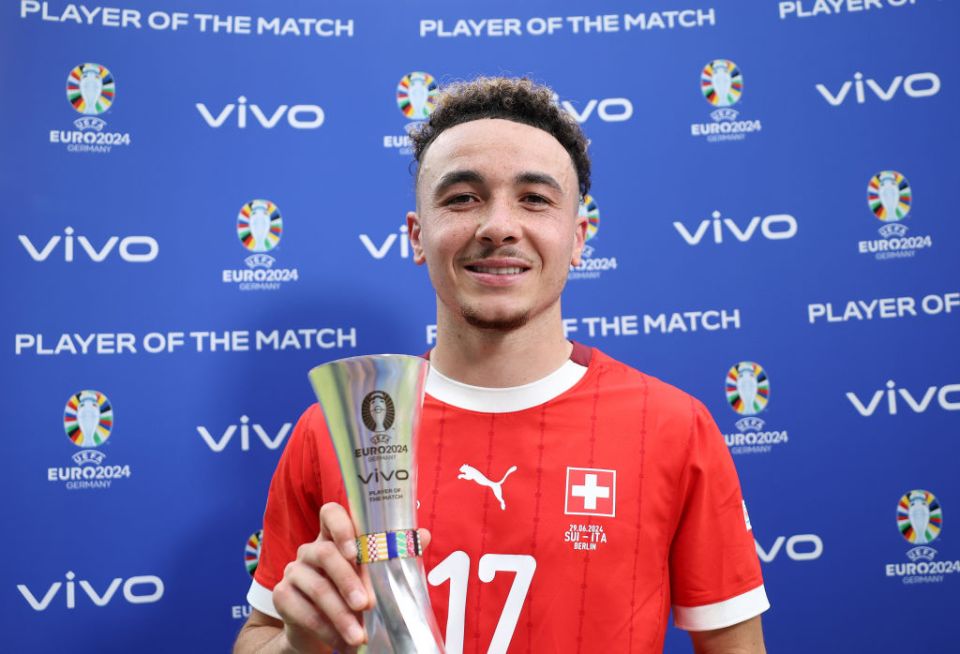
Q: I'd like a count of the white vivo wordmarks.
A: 10